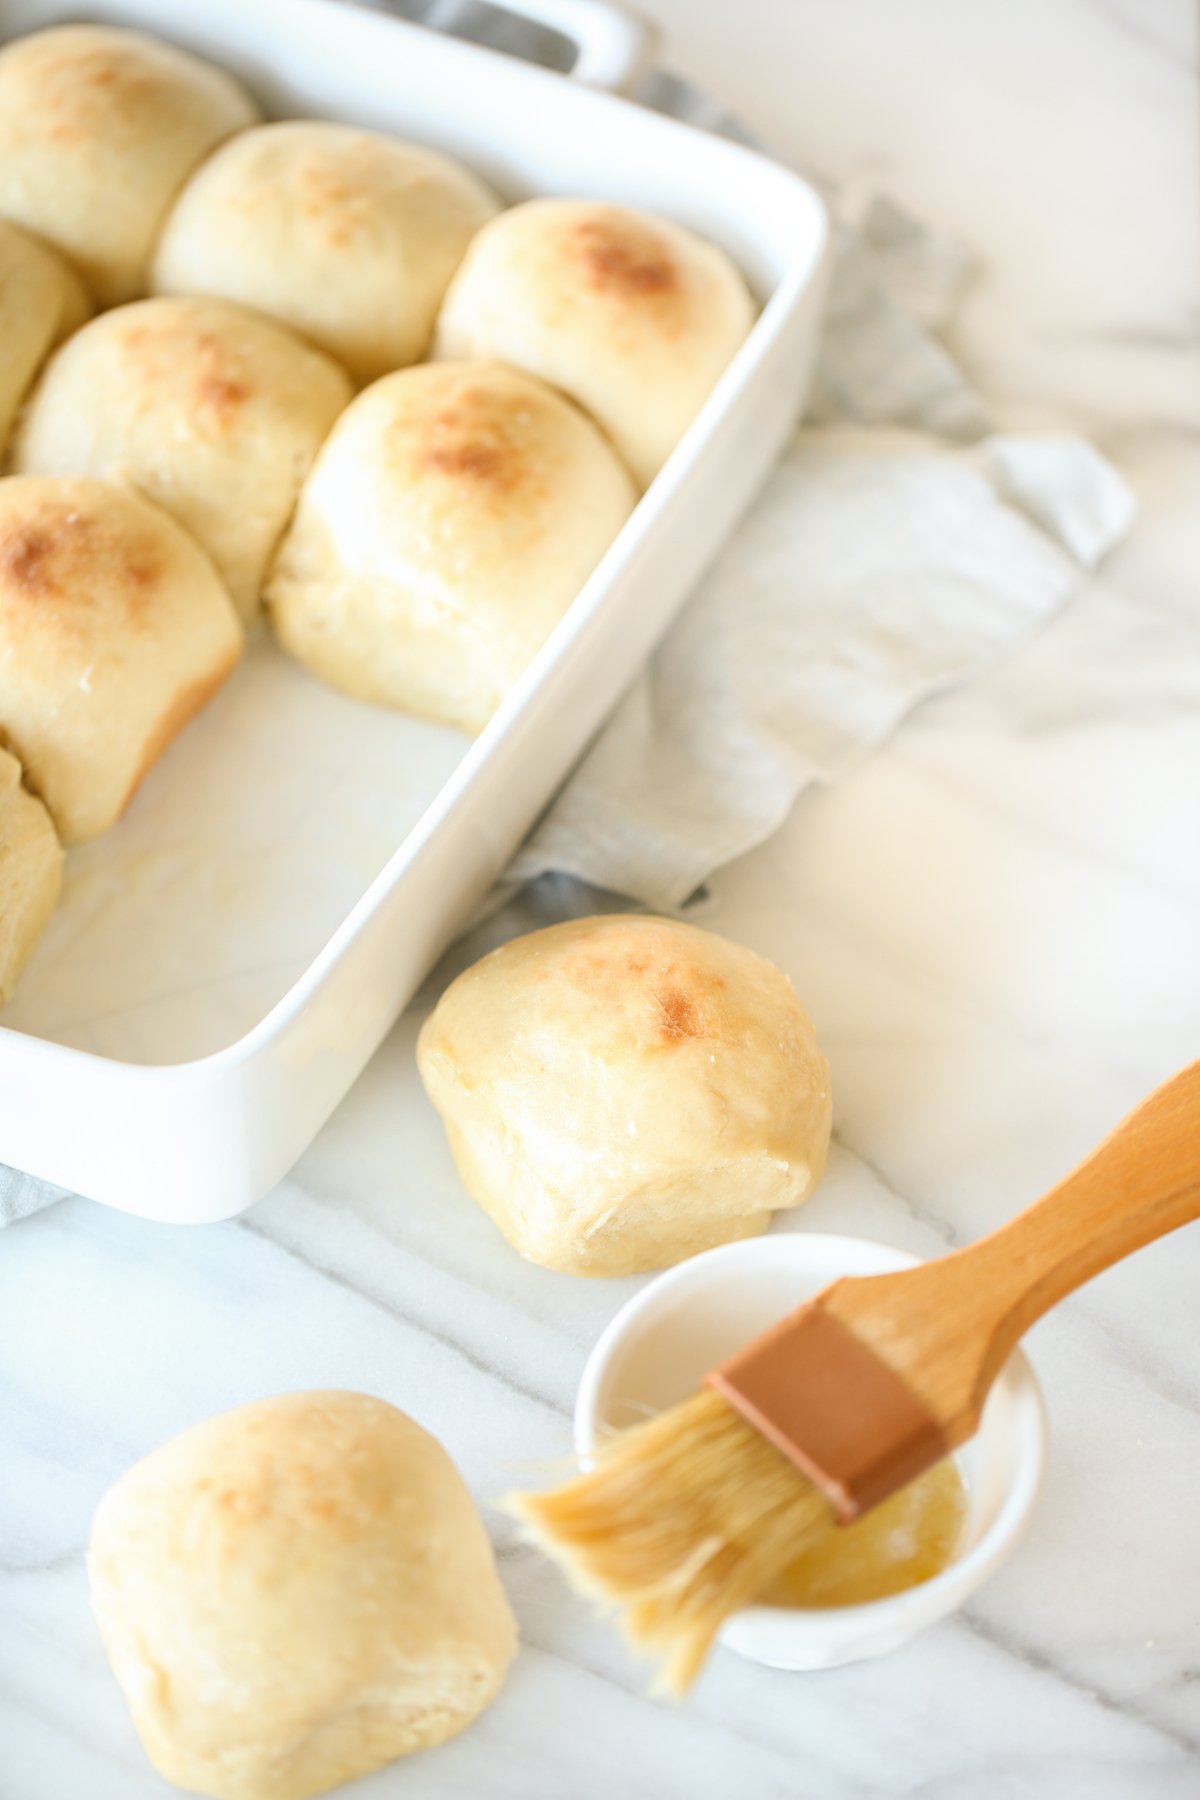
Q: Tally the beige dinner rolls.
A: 10